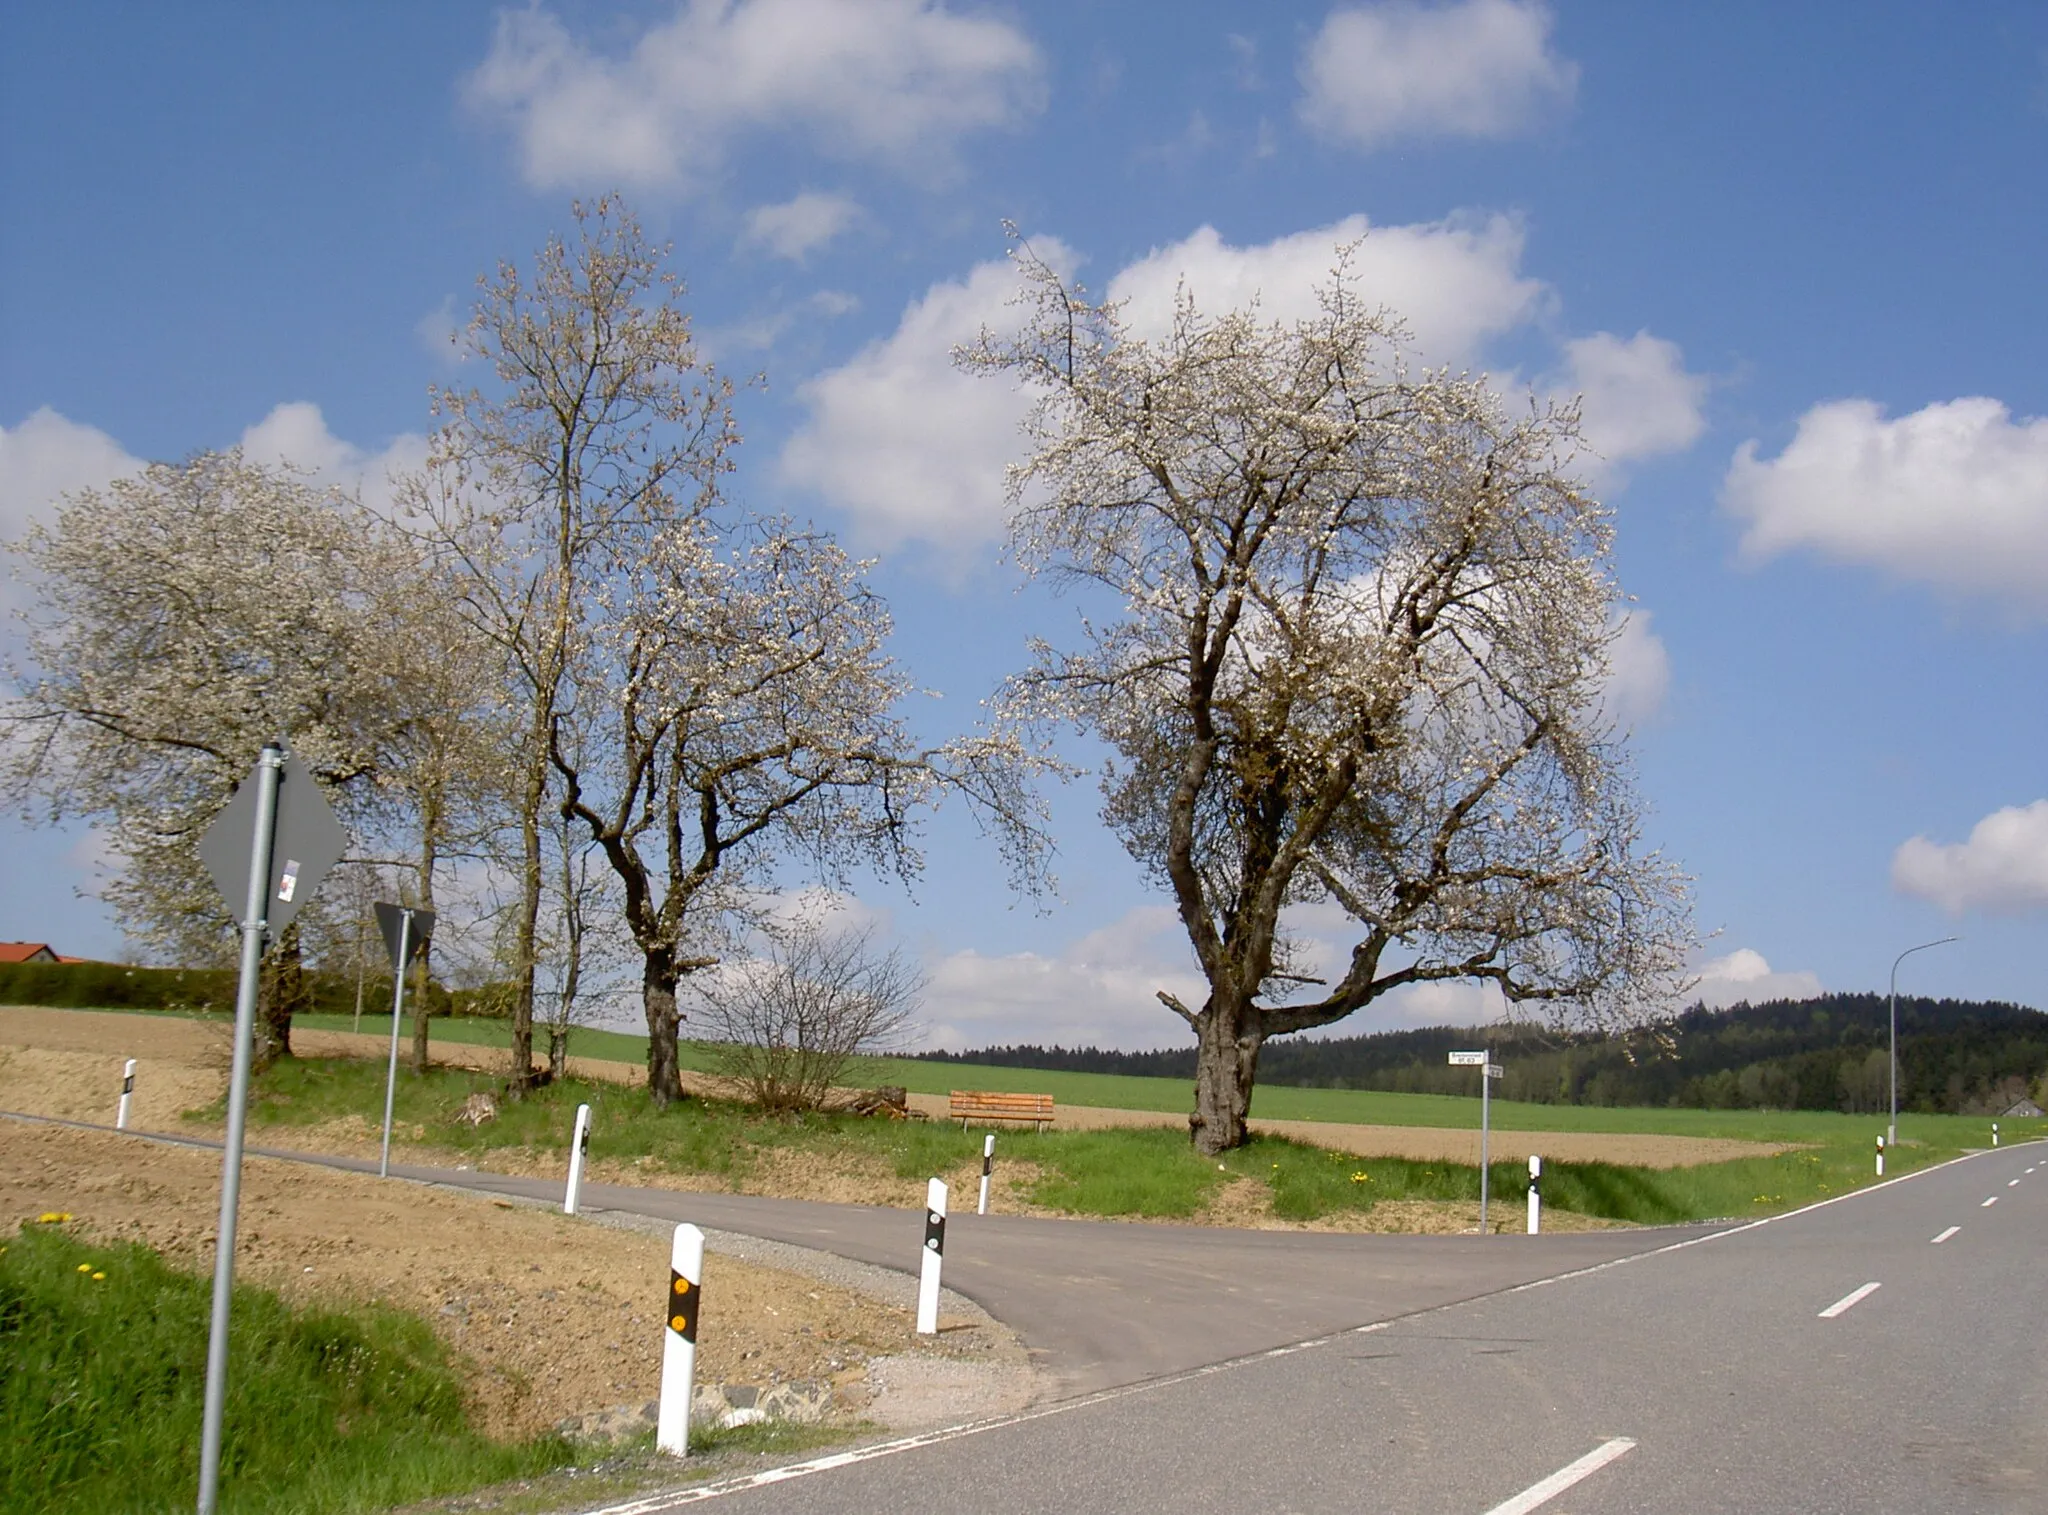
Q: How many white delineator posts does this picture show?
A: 8